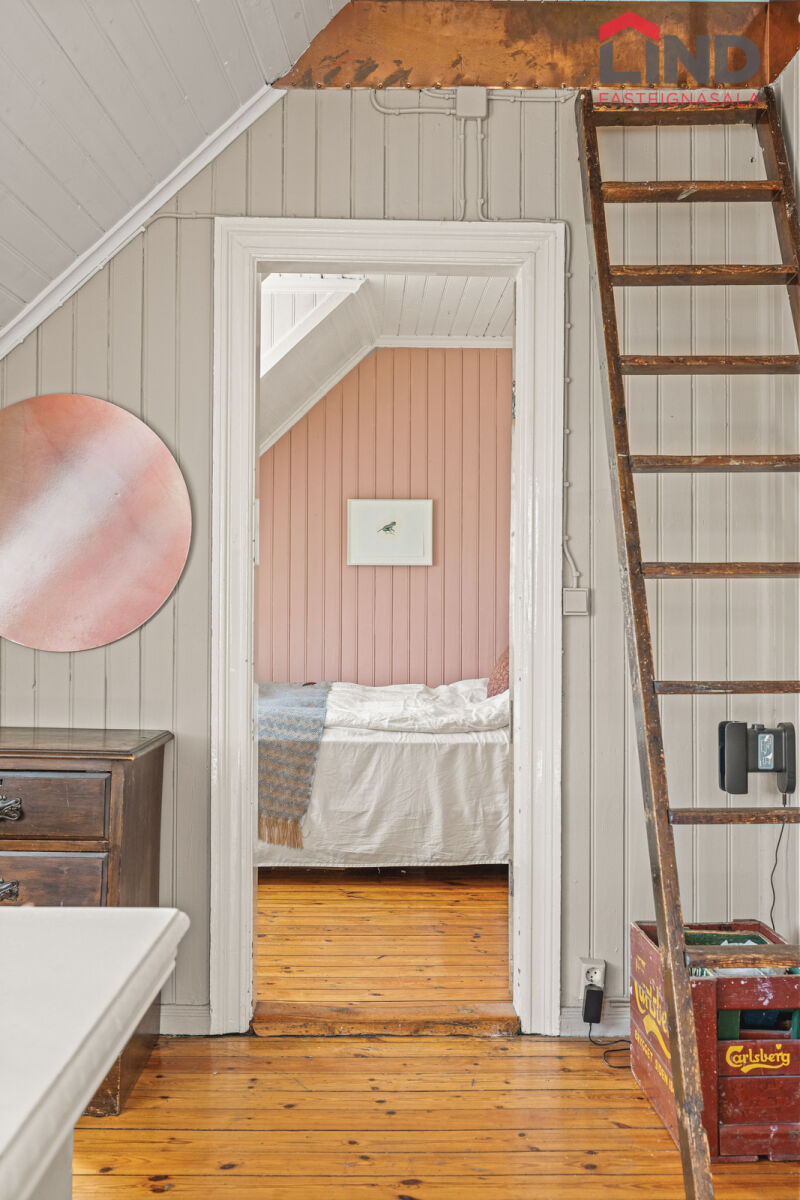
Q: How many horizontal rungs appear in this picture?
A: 9